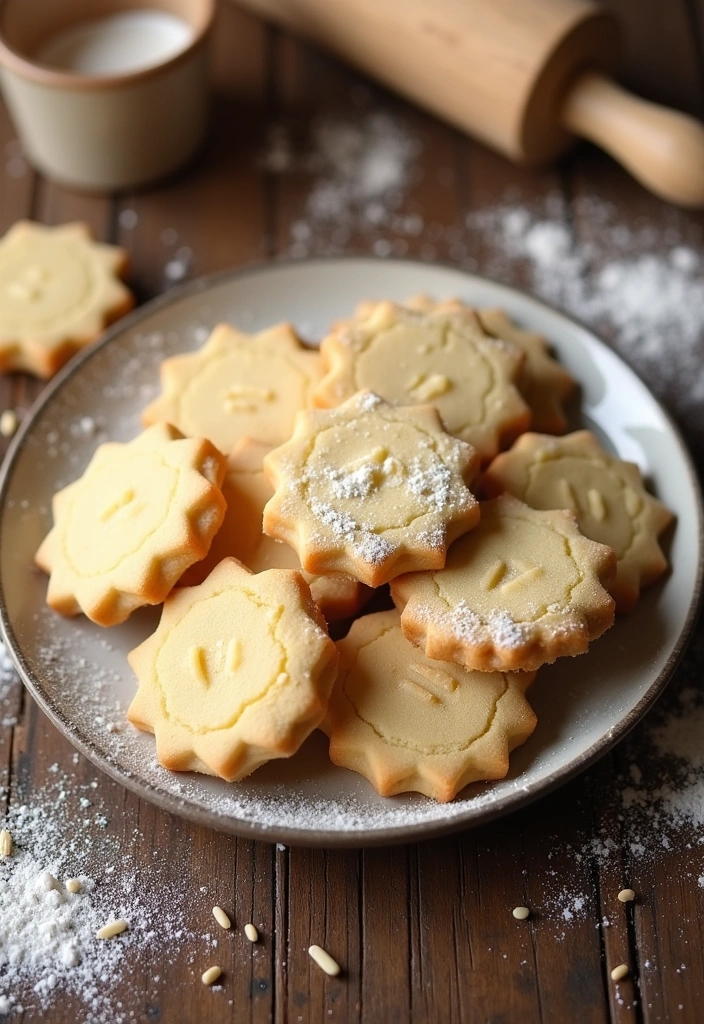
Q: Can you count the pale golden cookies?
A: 11